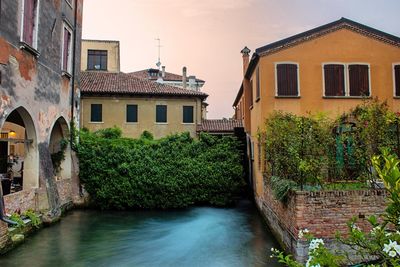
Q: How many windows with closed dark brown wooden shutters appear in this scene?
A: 4